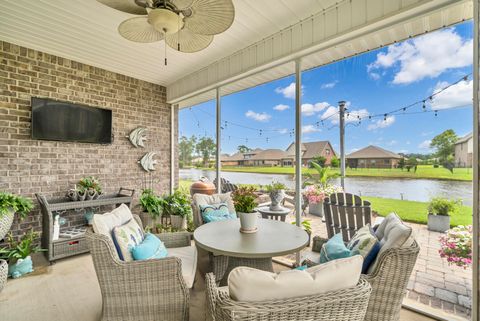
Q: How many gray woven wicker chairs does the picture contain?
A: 4